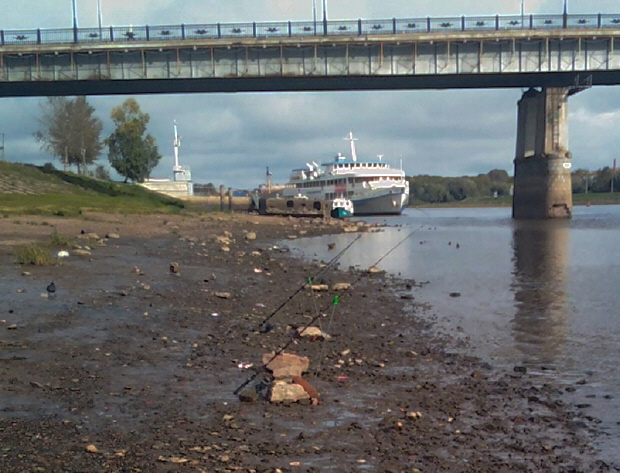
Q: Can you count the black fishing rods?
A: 2